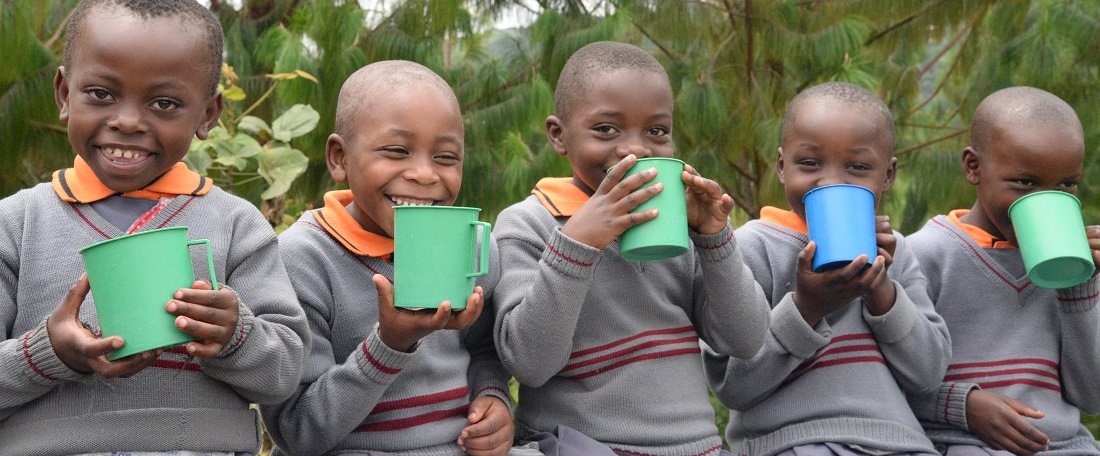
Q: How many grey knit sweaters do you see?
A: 5